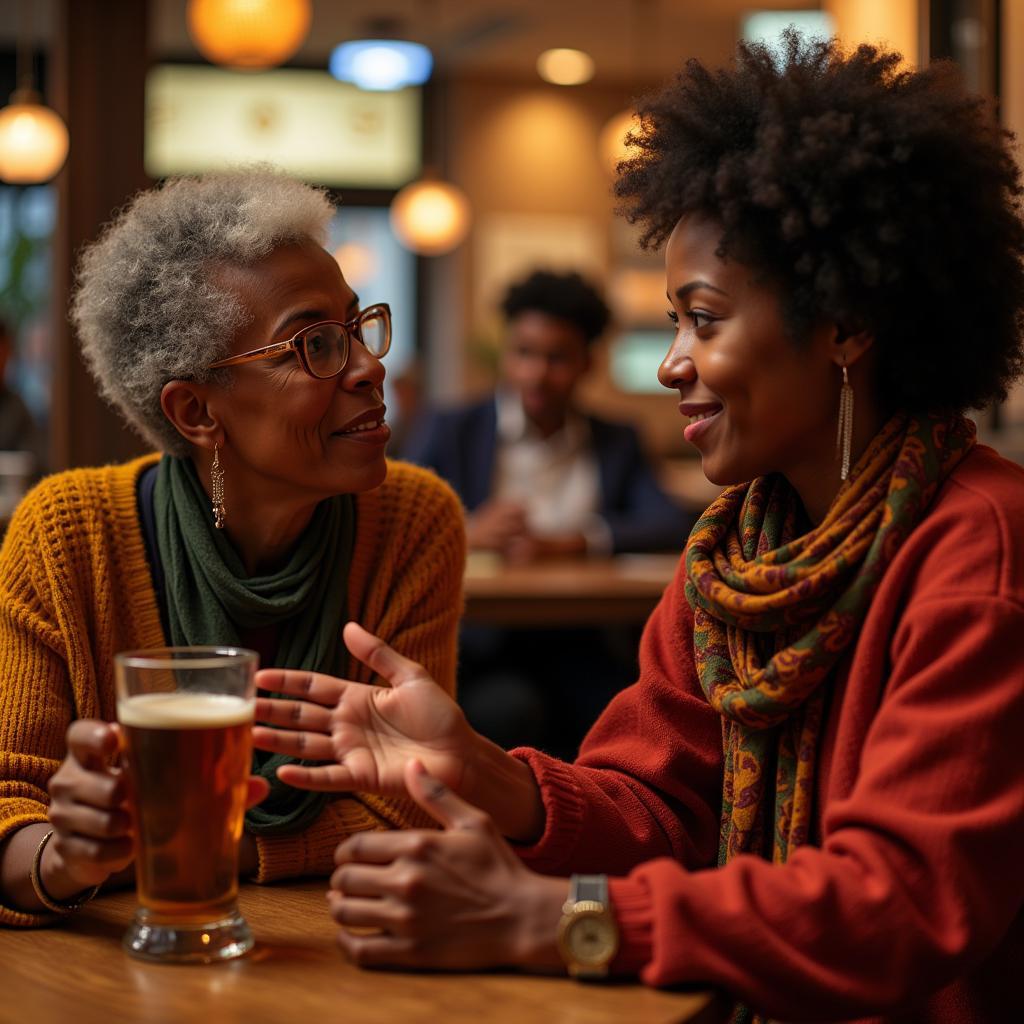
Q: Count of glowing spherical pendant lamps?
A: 4